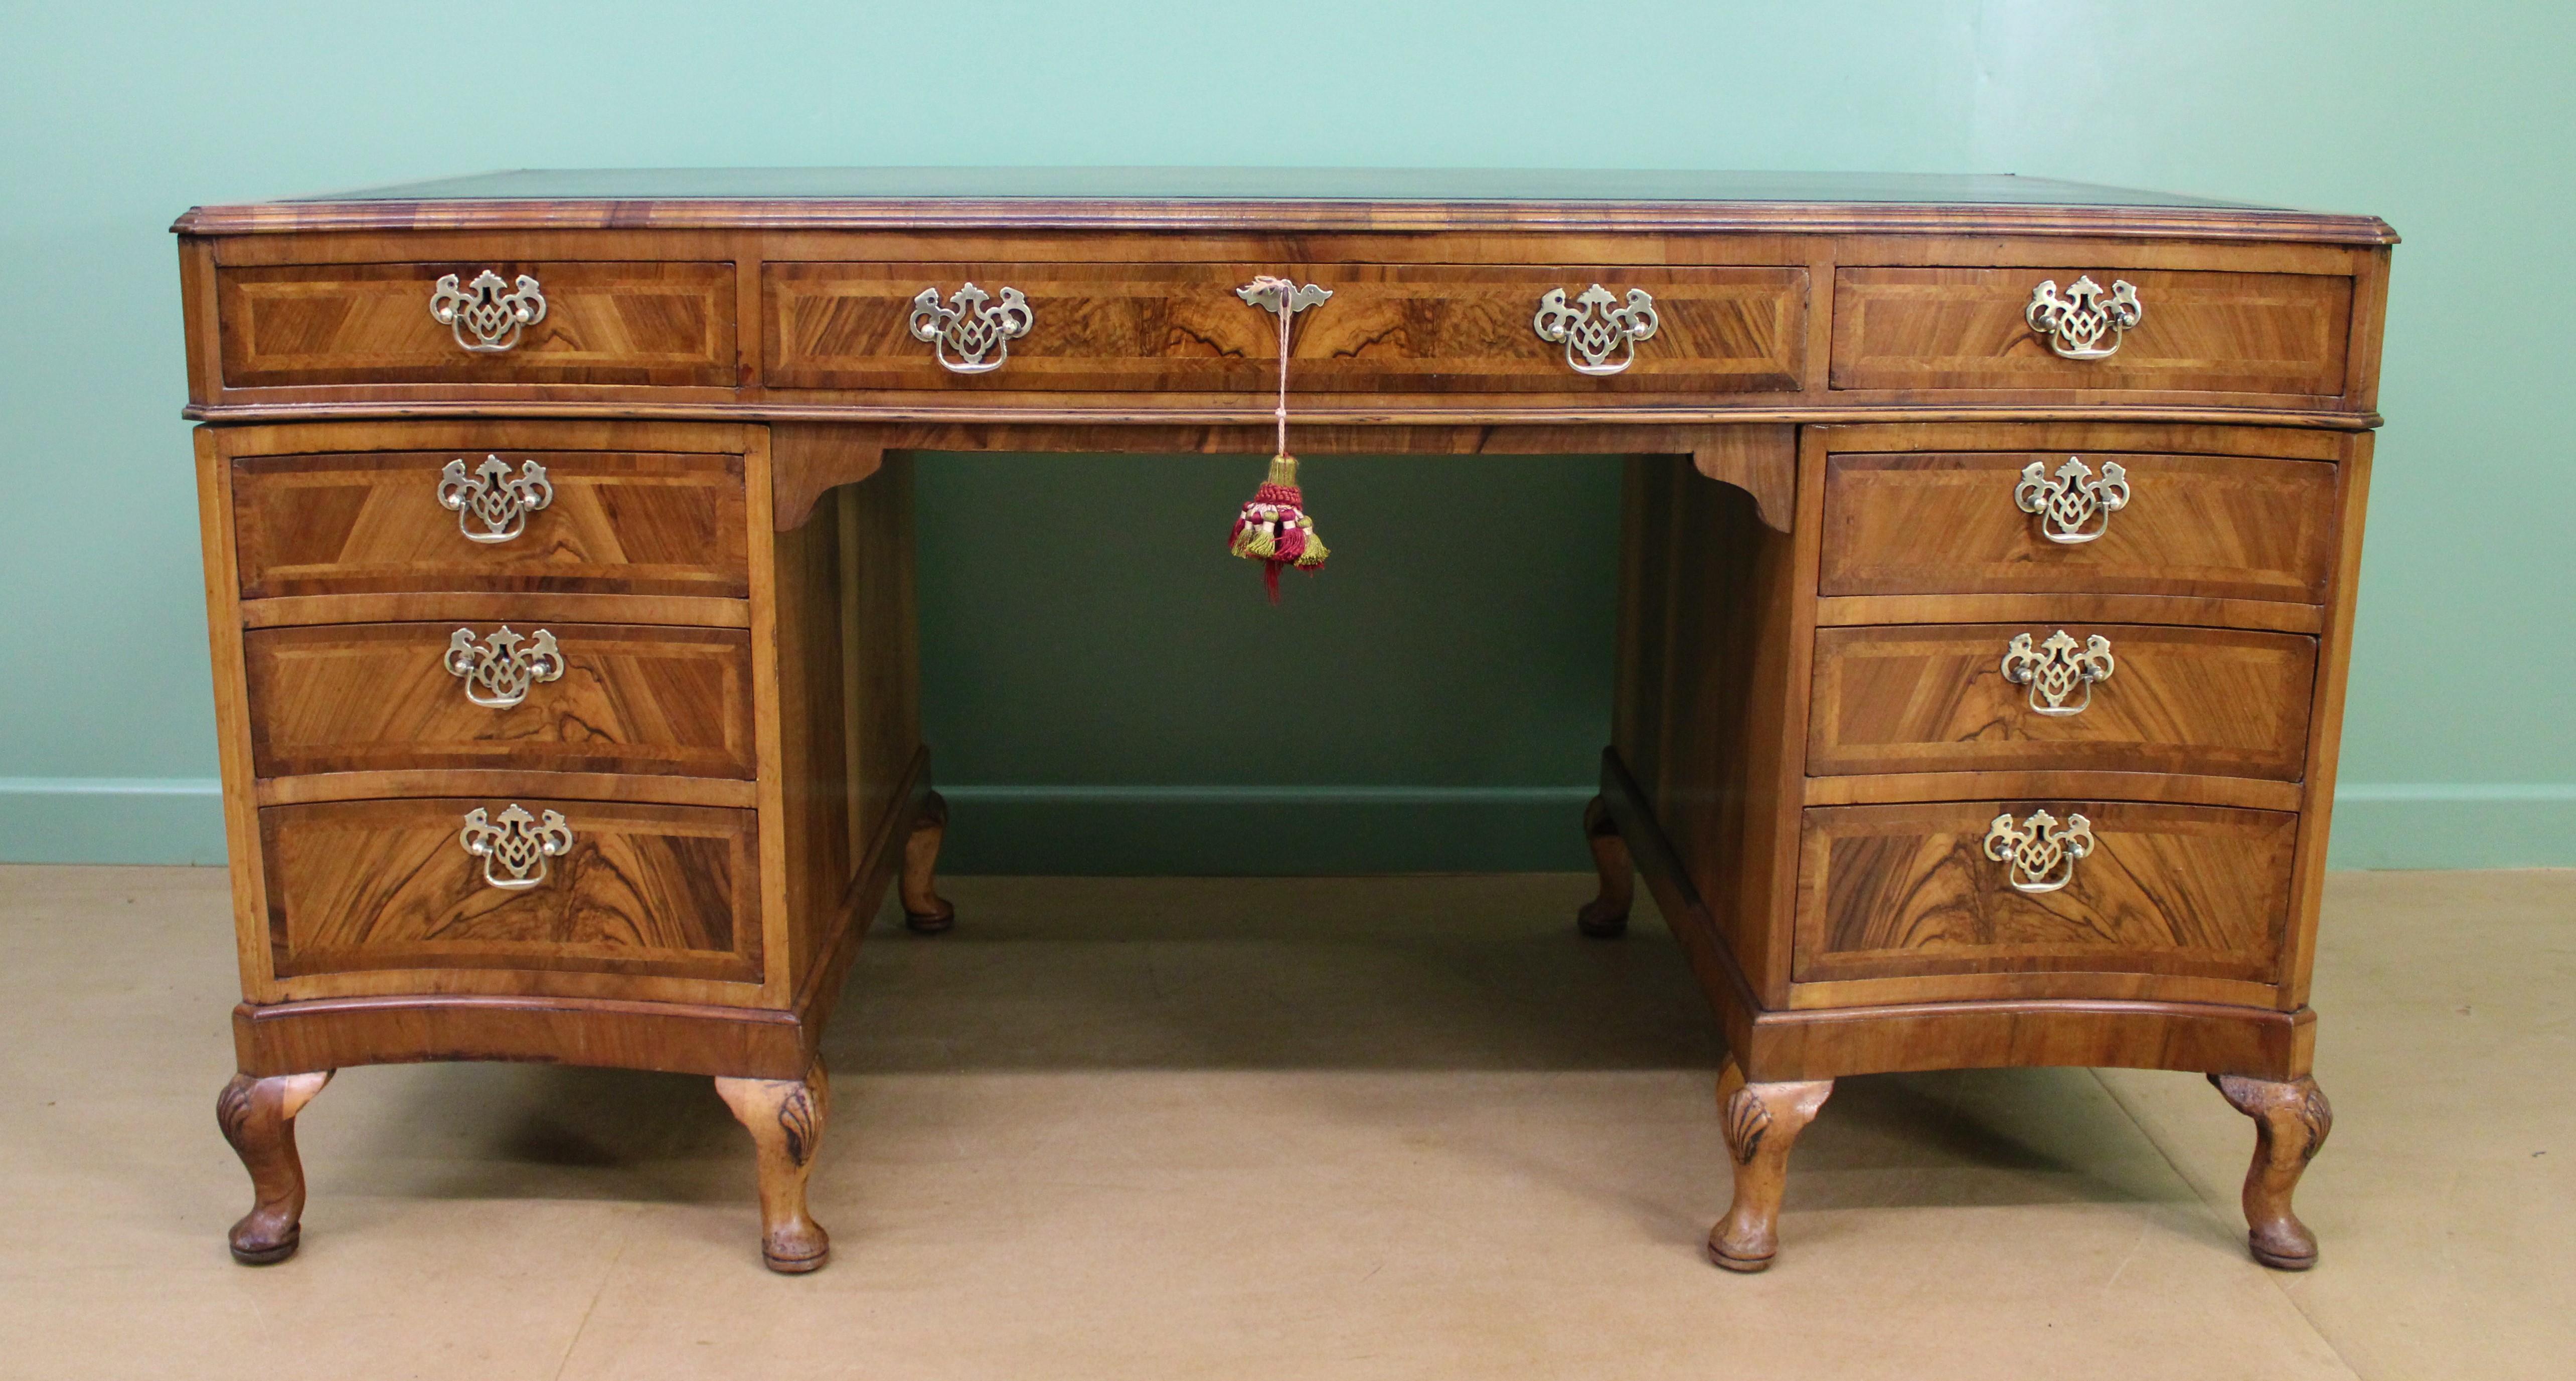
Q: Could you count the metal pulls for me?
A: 10